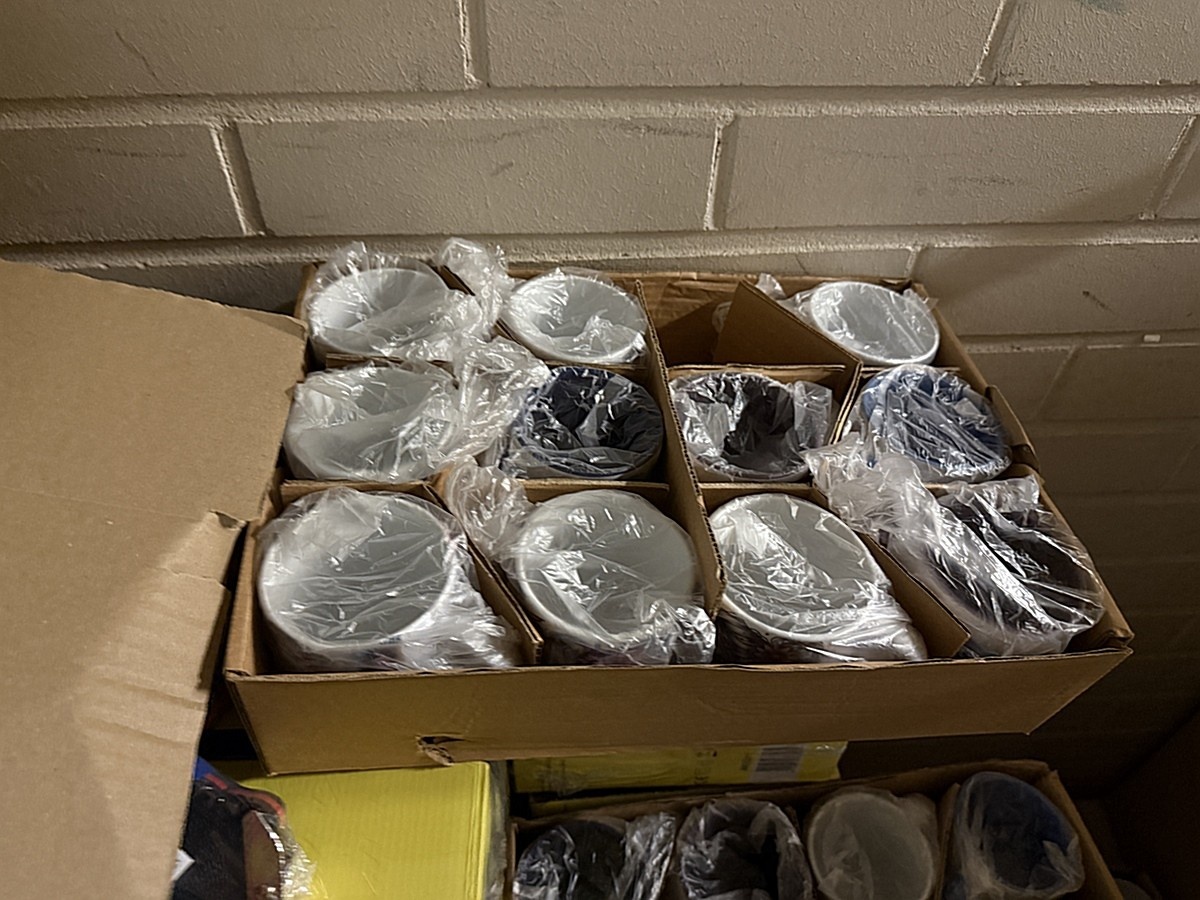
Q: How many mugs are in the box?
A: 11